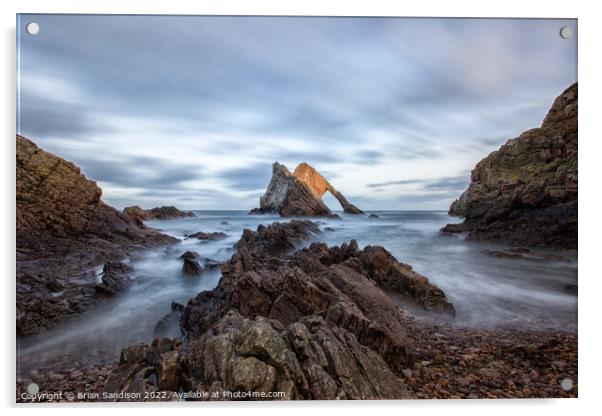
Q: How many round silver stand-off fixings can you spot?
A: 4